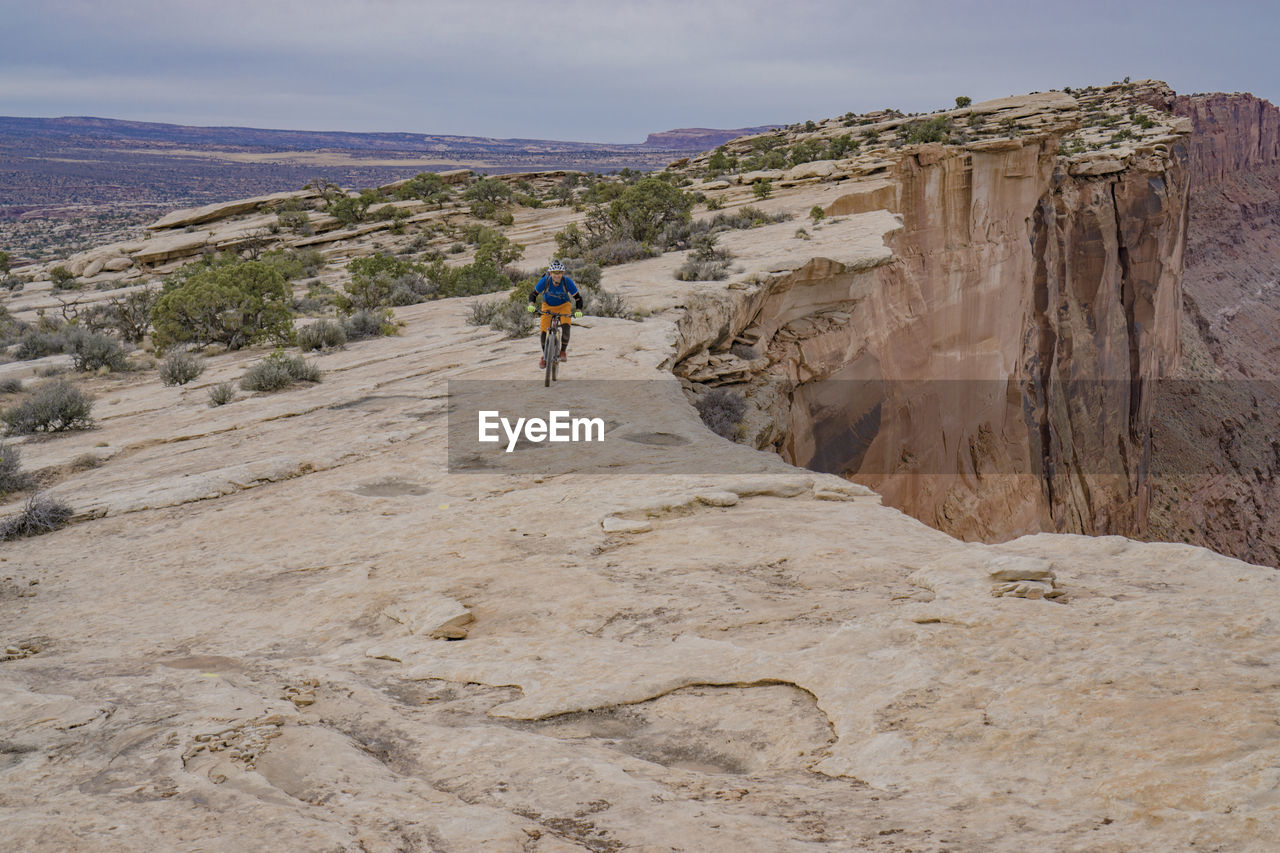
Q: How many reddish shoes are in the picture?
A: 2